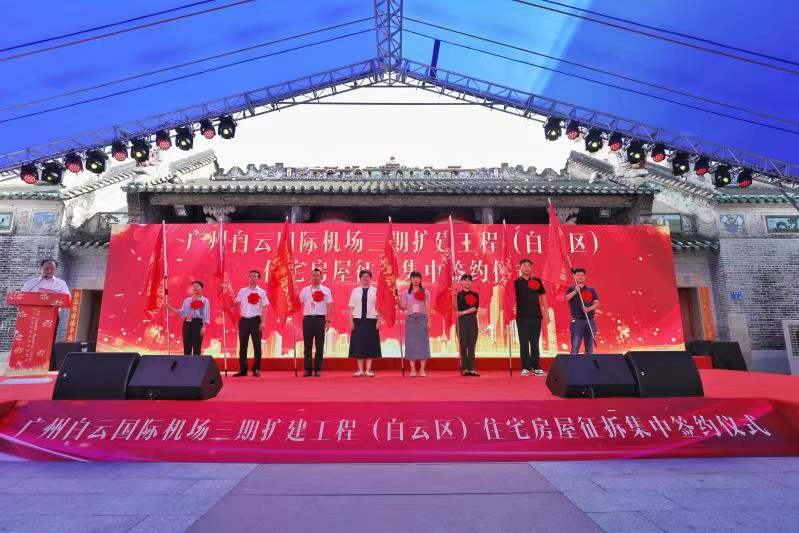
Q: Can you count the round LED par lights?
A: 10